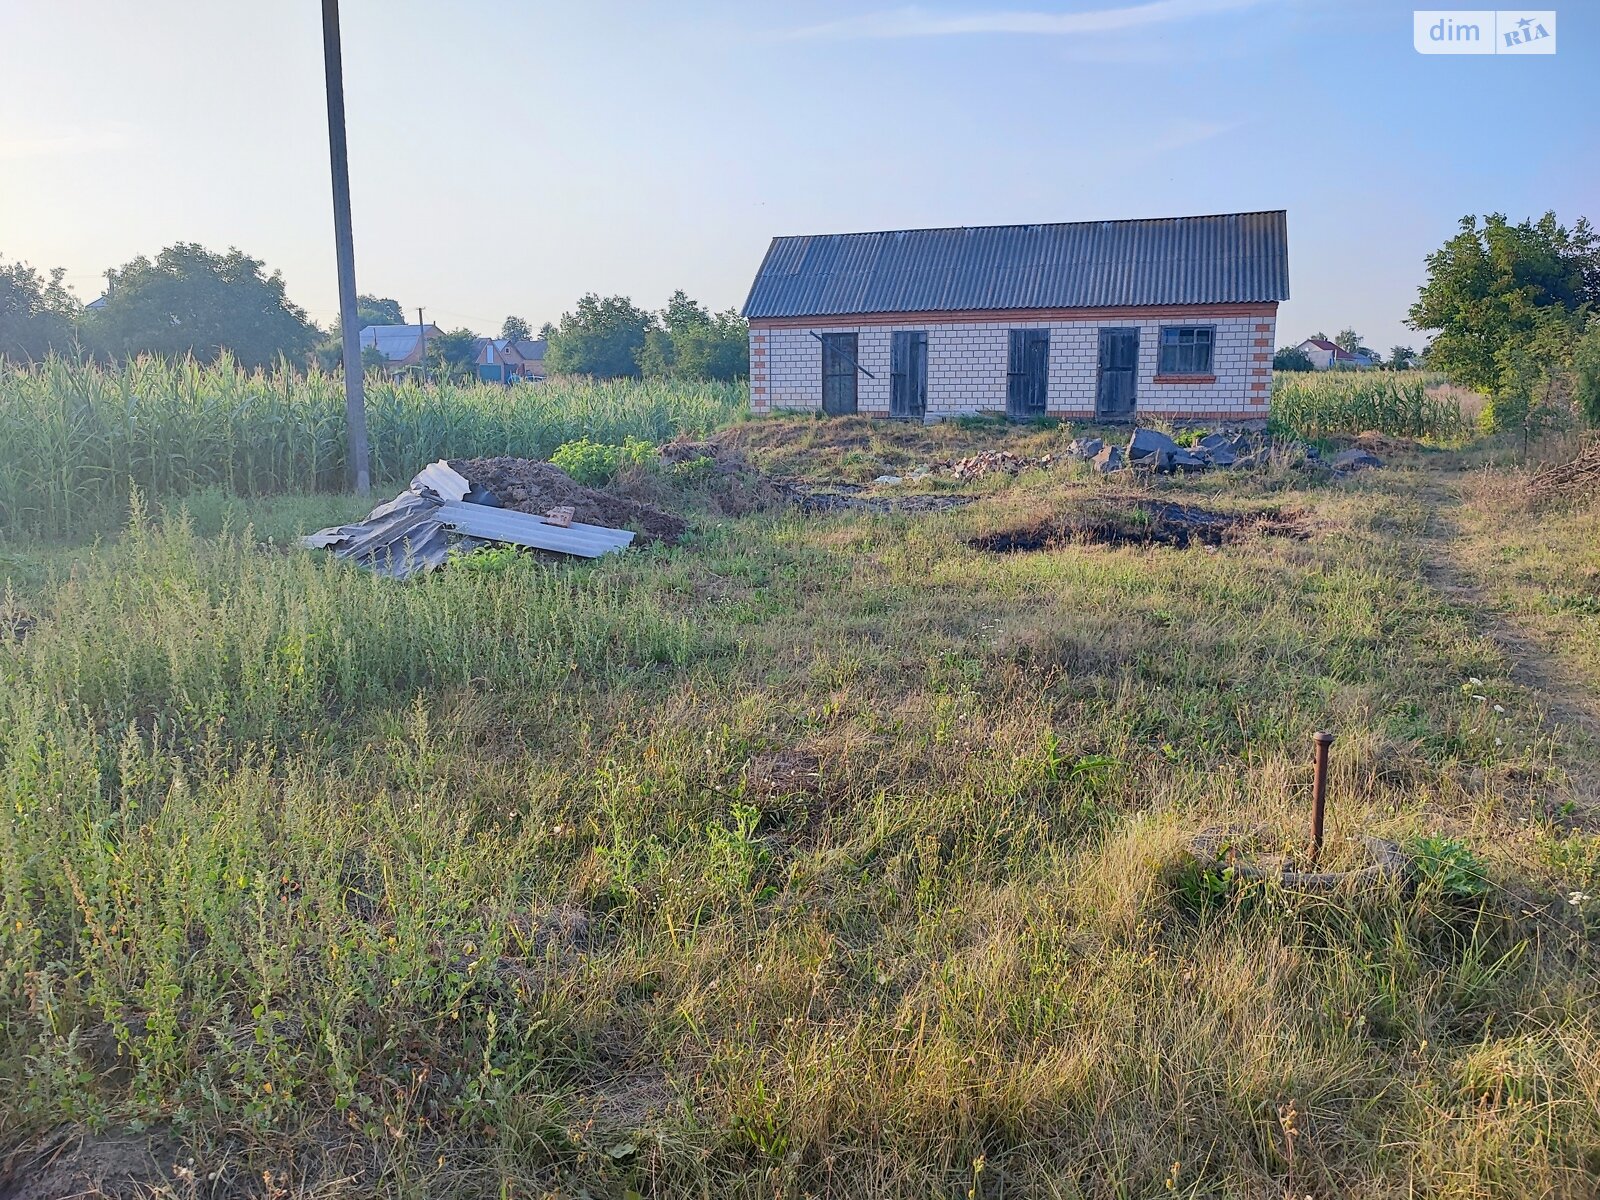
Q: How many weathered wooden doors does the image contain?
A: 4